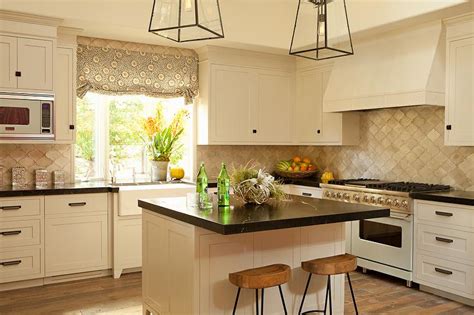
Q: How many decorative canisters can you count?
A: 3